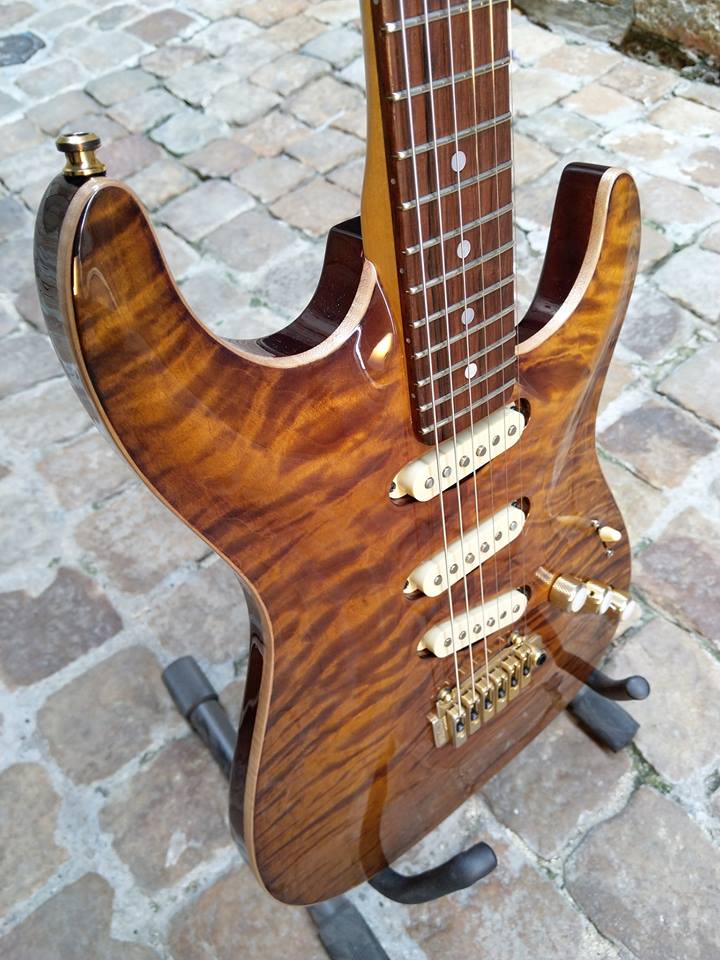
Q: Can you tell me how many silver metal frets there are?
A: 11